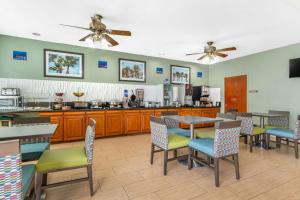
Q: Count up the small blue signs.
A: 4